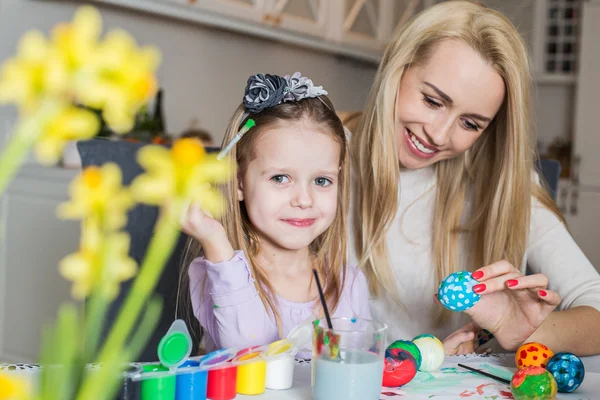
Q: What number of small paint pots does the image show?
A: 6